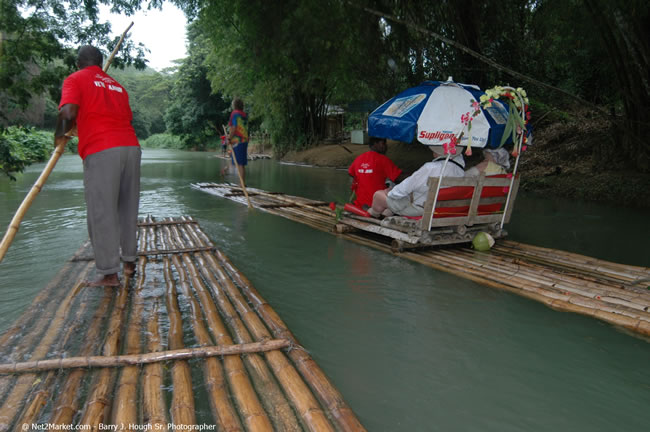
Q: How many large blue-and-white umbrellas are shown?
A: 1